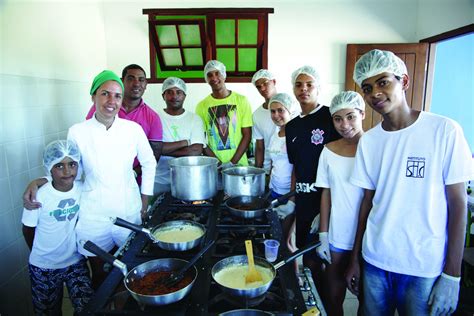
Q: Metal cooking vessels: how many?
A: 7